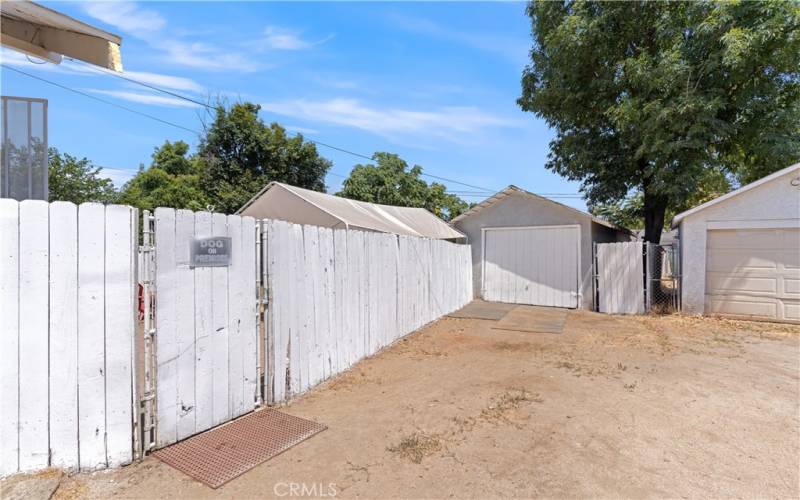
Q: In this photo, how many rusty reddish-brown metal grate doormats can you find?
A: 1